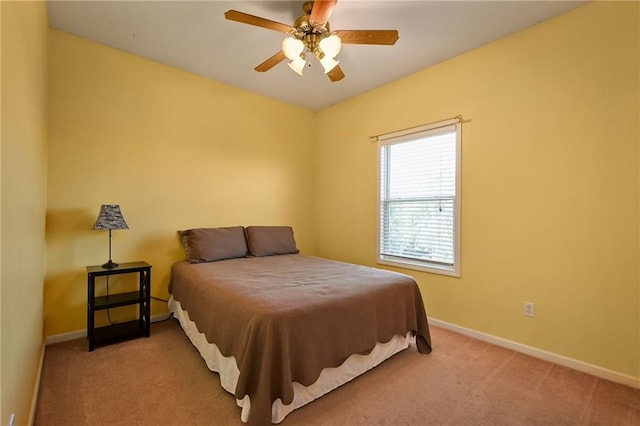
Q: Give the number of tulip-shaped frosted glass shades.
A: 4